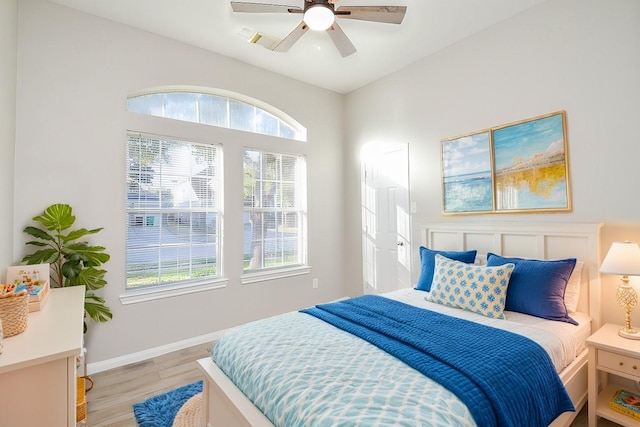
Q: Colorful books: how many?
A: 1